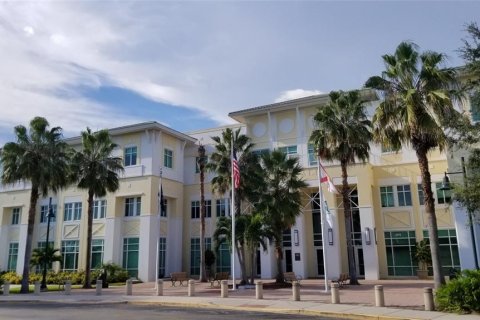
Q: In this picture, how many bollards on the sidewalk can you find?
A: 13